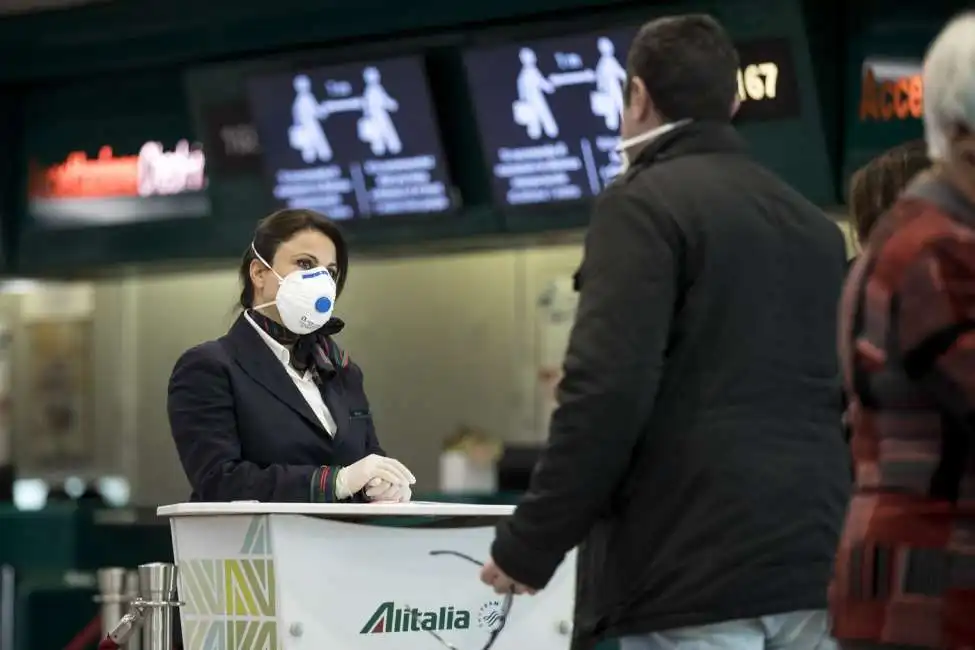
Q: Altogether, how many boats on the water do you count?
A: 0